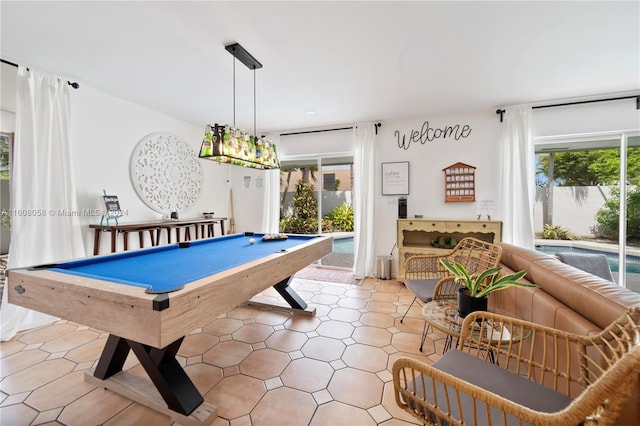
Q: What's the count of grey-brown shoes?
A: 0